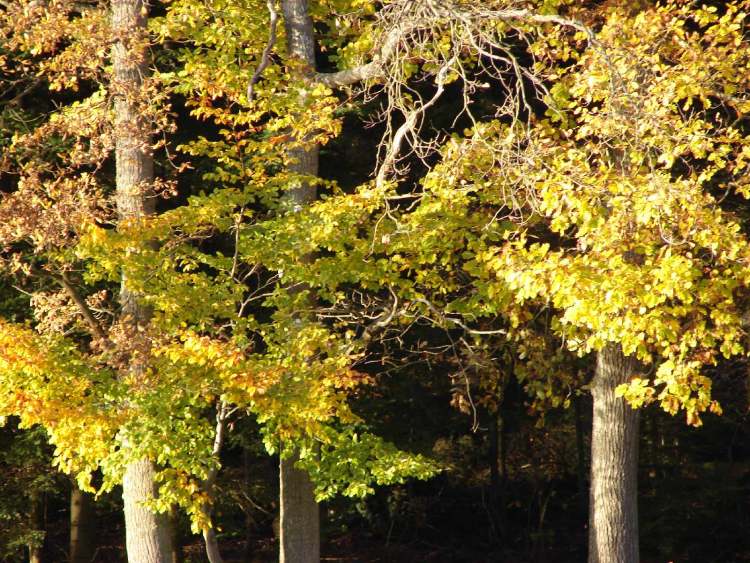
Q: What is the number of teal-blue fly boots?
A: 0